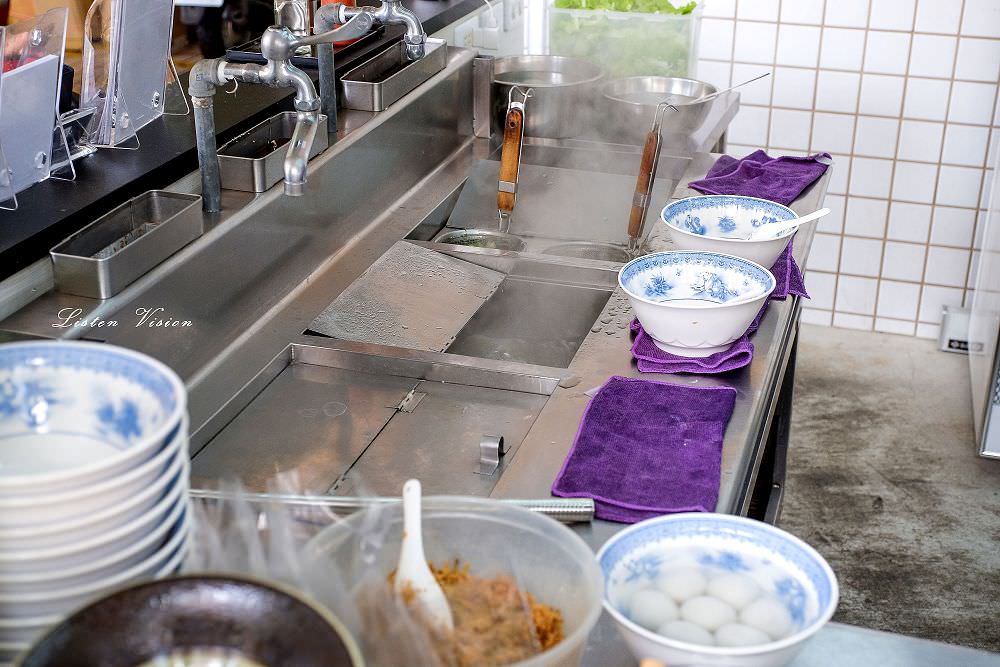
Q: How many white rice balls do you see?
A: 7